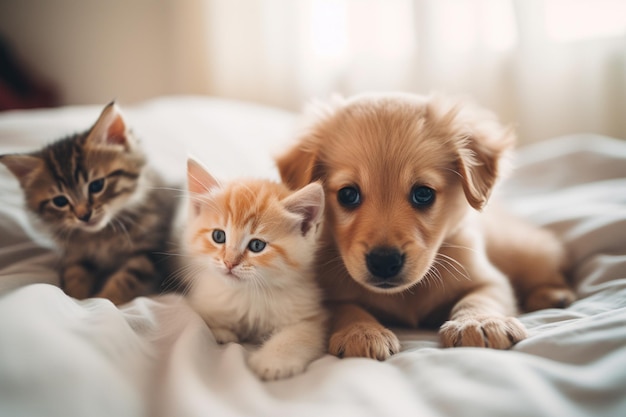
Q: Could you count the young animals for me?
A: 3